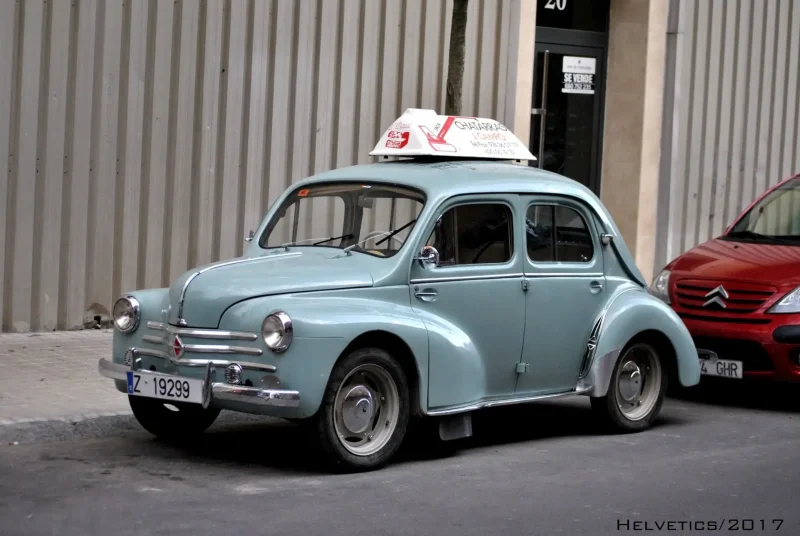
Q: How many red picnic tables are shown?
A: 0